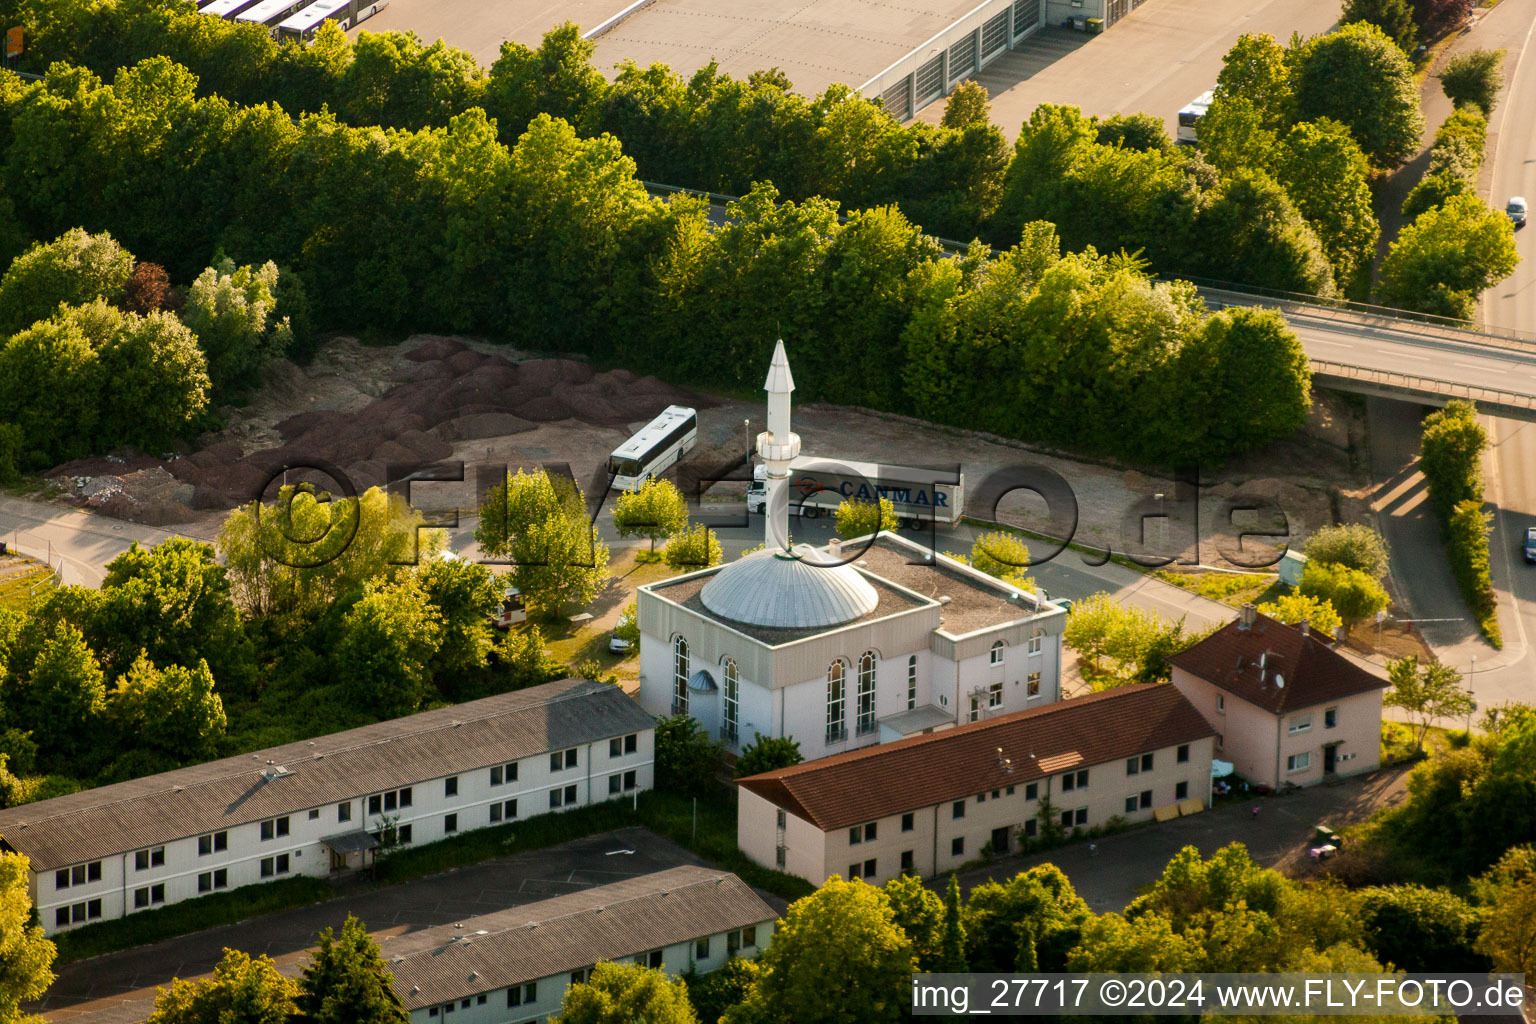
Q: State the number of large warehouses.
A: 1